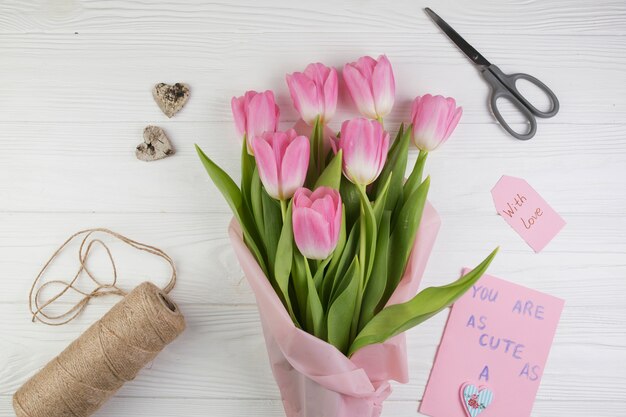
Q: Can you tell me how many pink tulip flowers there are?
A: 7